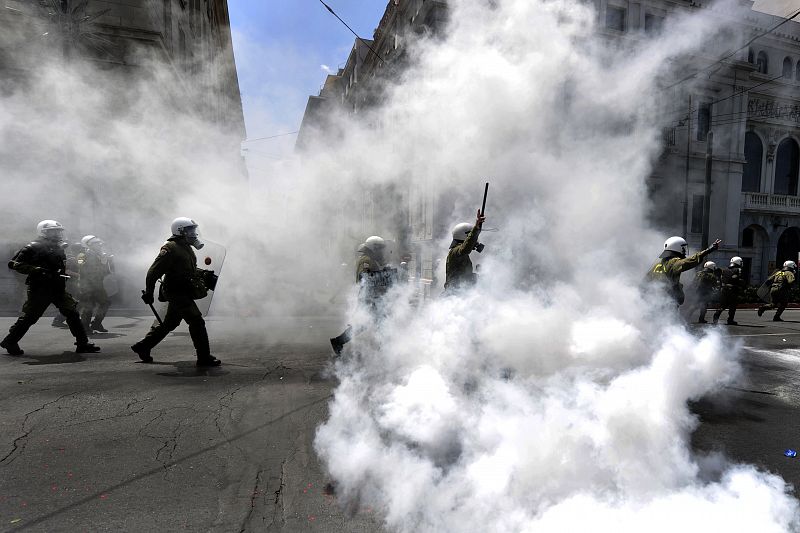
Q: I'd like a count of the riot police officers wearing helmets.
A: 9